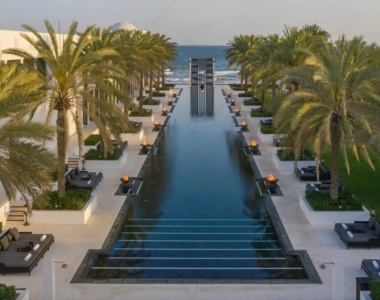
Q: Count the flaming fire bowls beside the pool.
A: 12